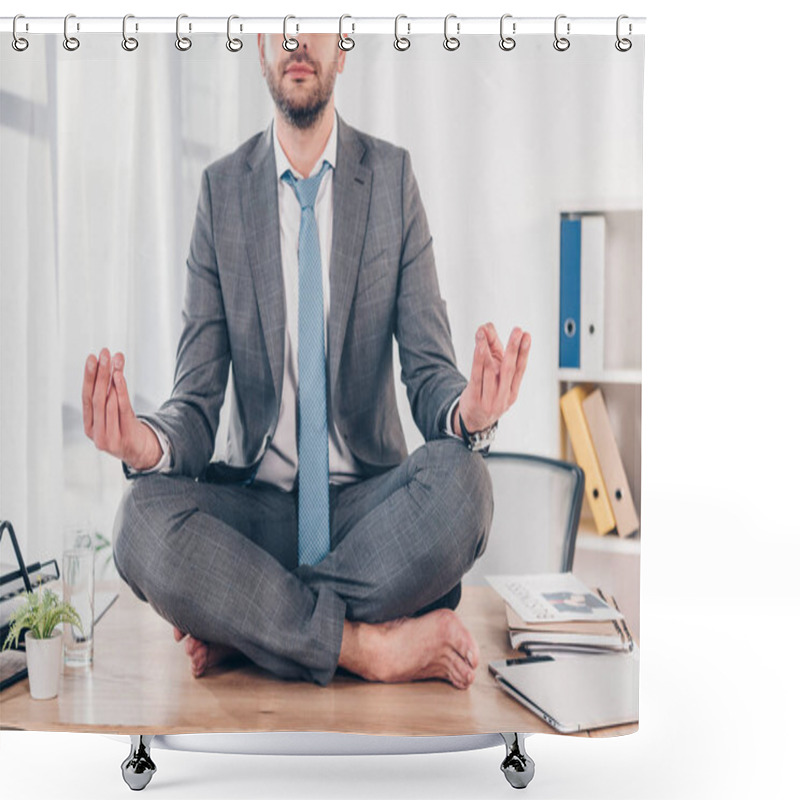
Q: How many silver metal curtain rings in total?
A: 12